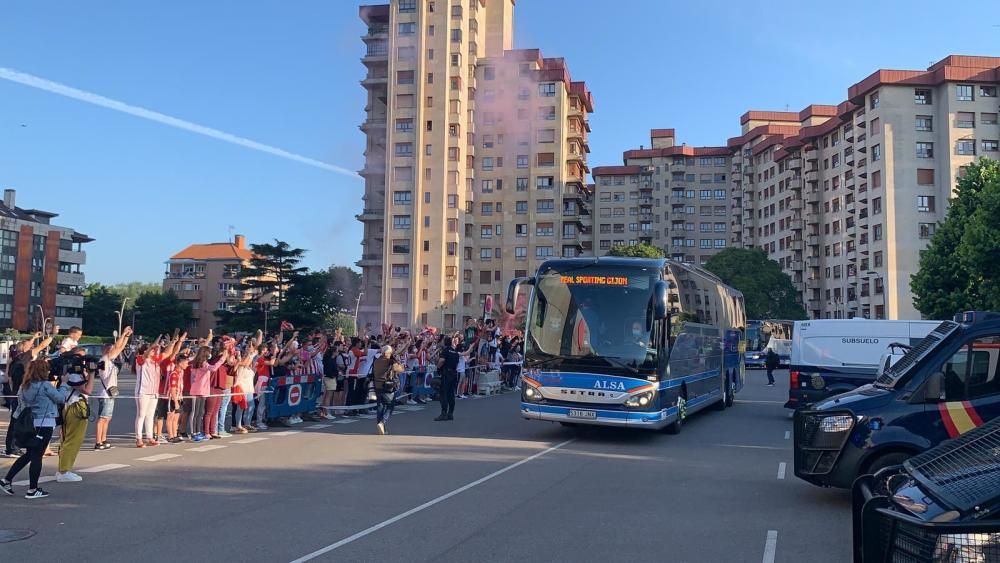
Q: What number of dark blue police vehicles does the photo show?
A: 2